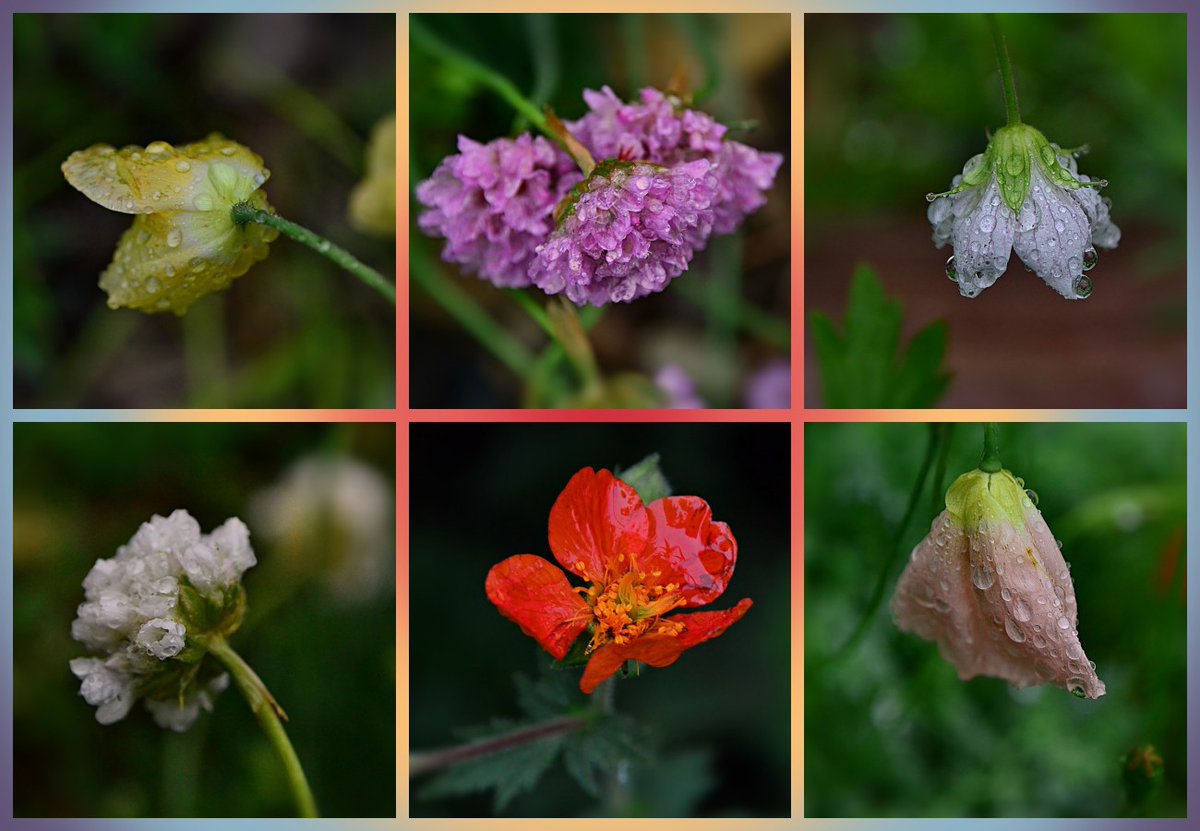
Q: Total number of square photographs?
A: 6